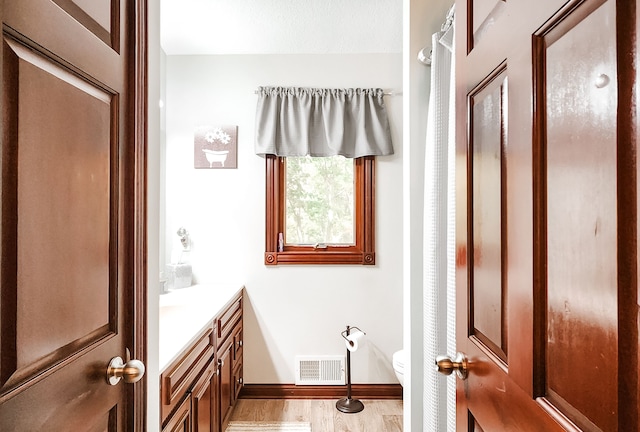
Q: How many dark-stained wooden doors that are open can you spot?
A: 2